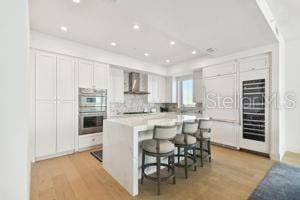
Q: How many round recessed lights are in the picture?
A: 8